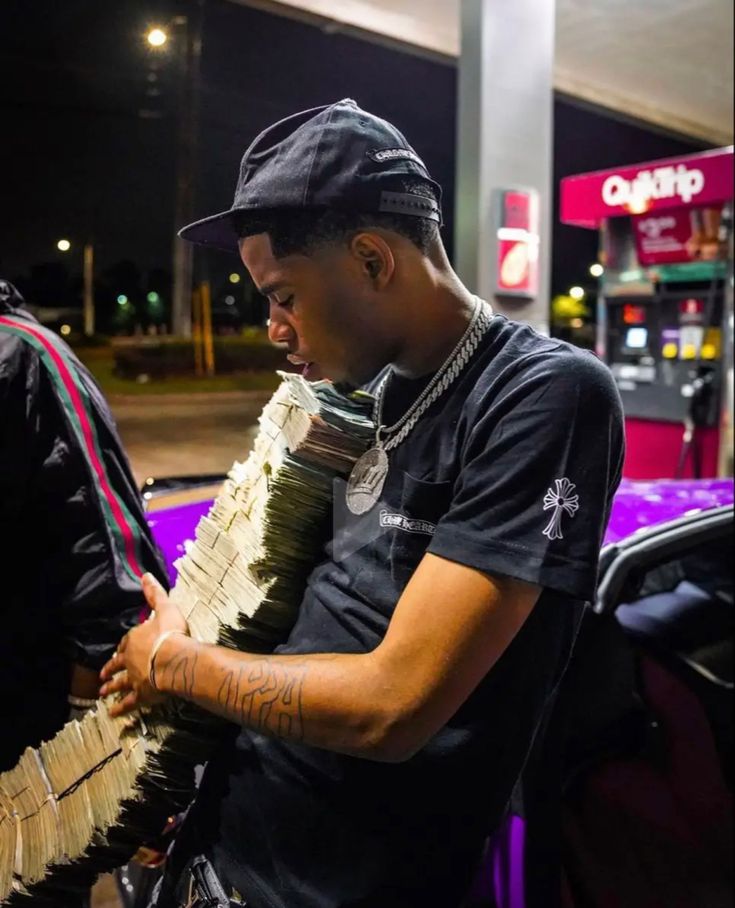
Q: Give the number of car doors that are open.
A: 1